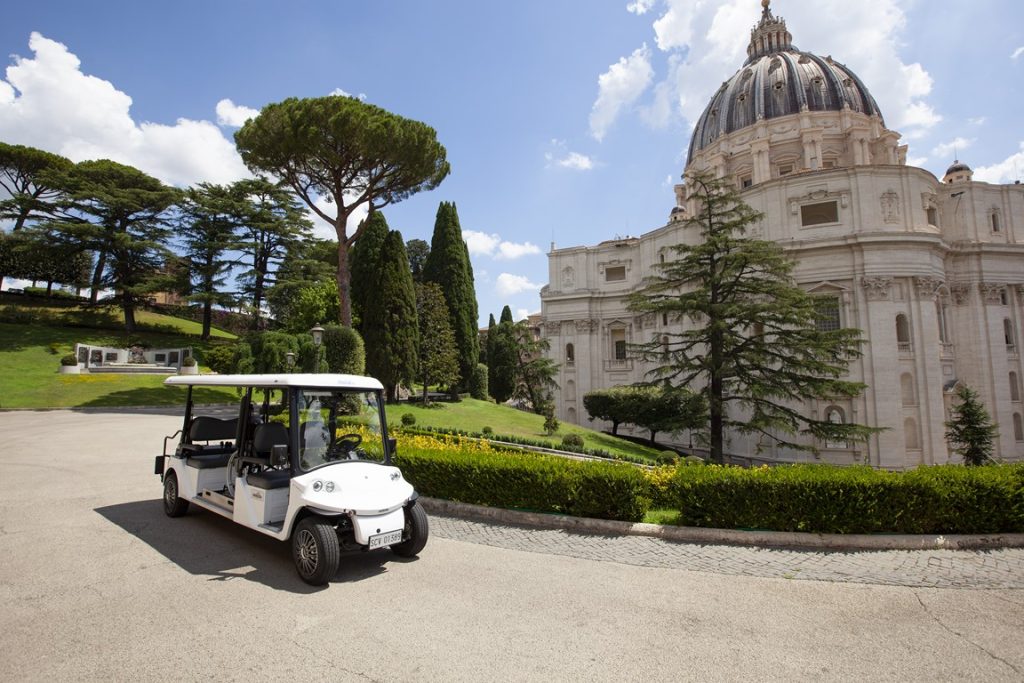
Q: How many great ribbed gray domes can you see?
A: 1